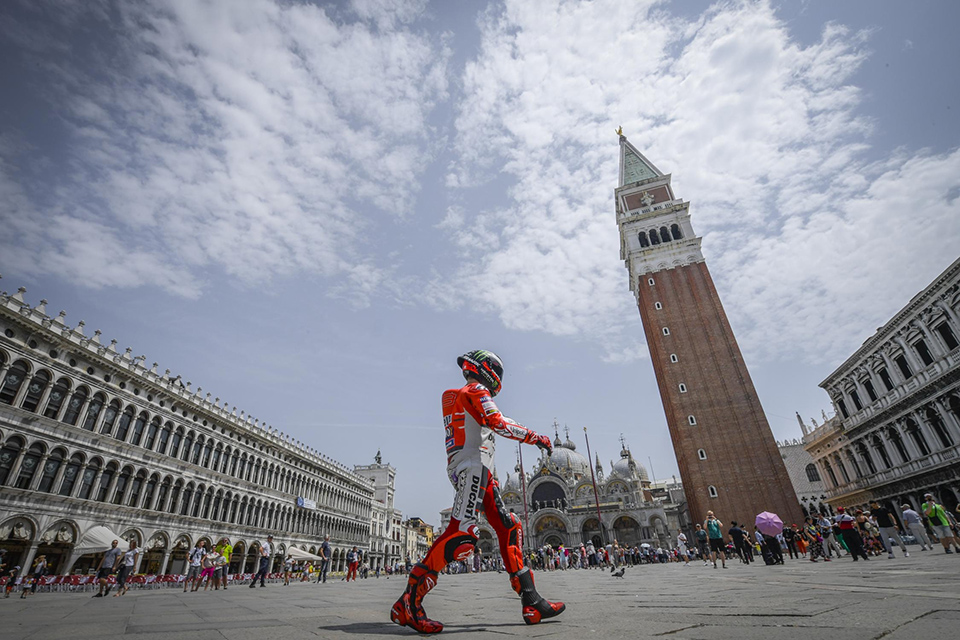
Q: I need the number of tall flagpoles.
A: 2